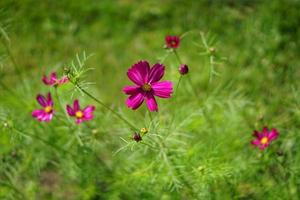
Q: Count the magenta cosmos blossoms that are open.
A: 6